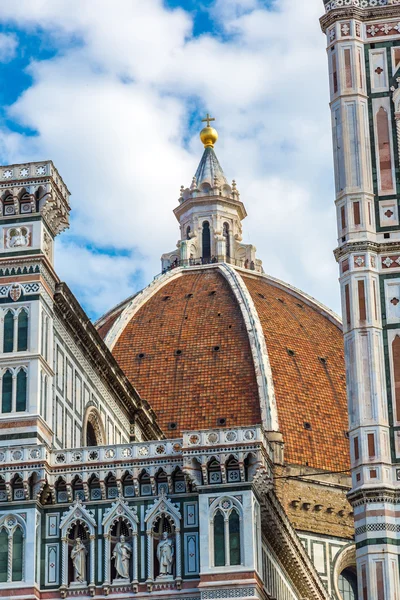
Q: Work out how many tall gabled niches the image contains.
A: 3